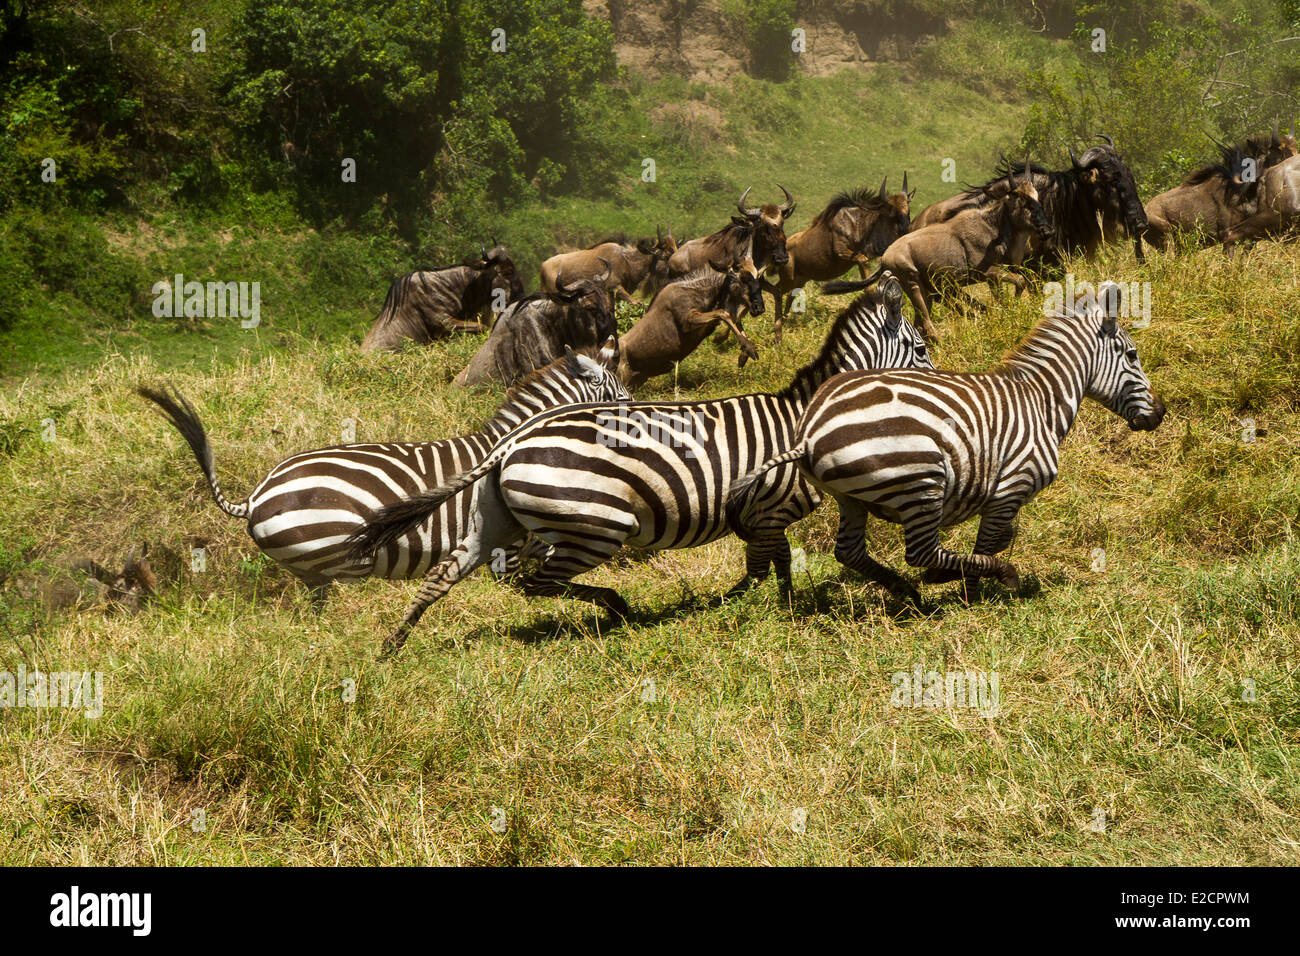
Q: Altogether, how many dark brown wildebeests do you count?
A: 3